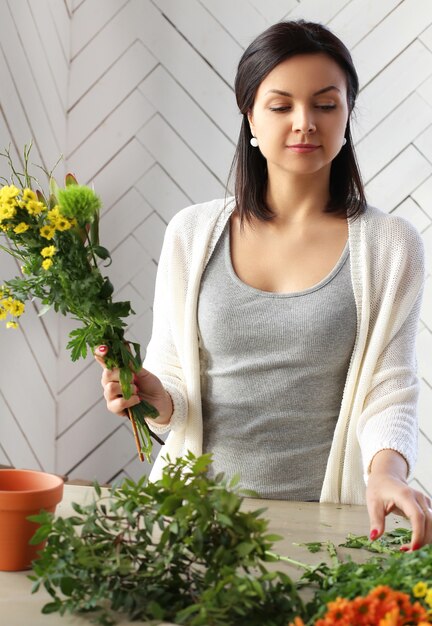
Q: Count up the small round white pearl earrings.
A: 2